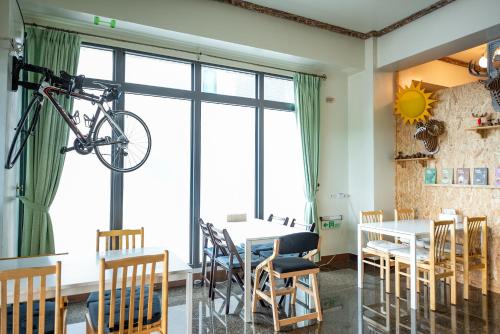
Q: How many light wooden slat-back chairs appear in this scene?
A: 7